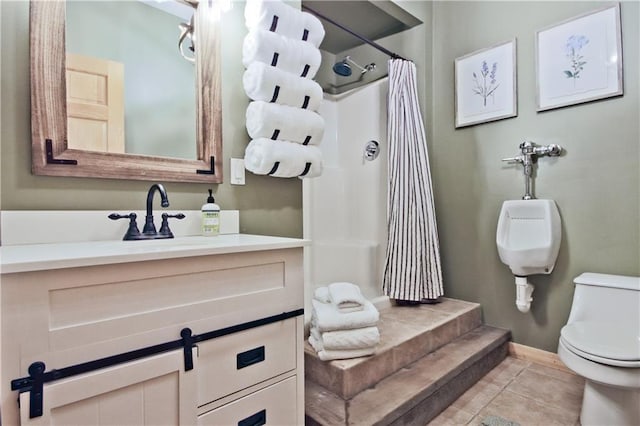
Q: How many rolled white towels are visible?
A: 5